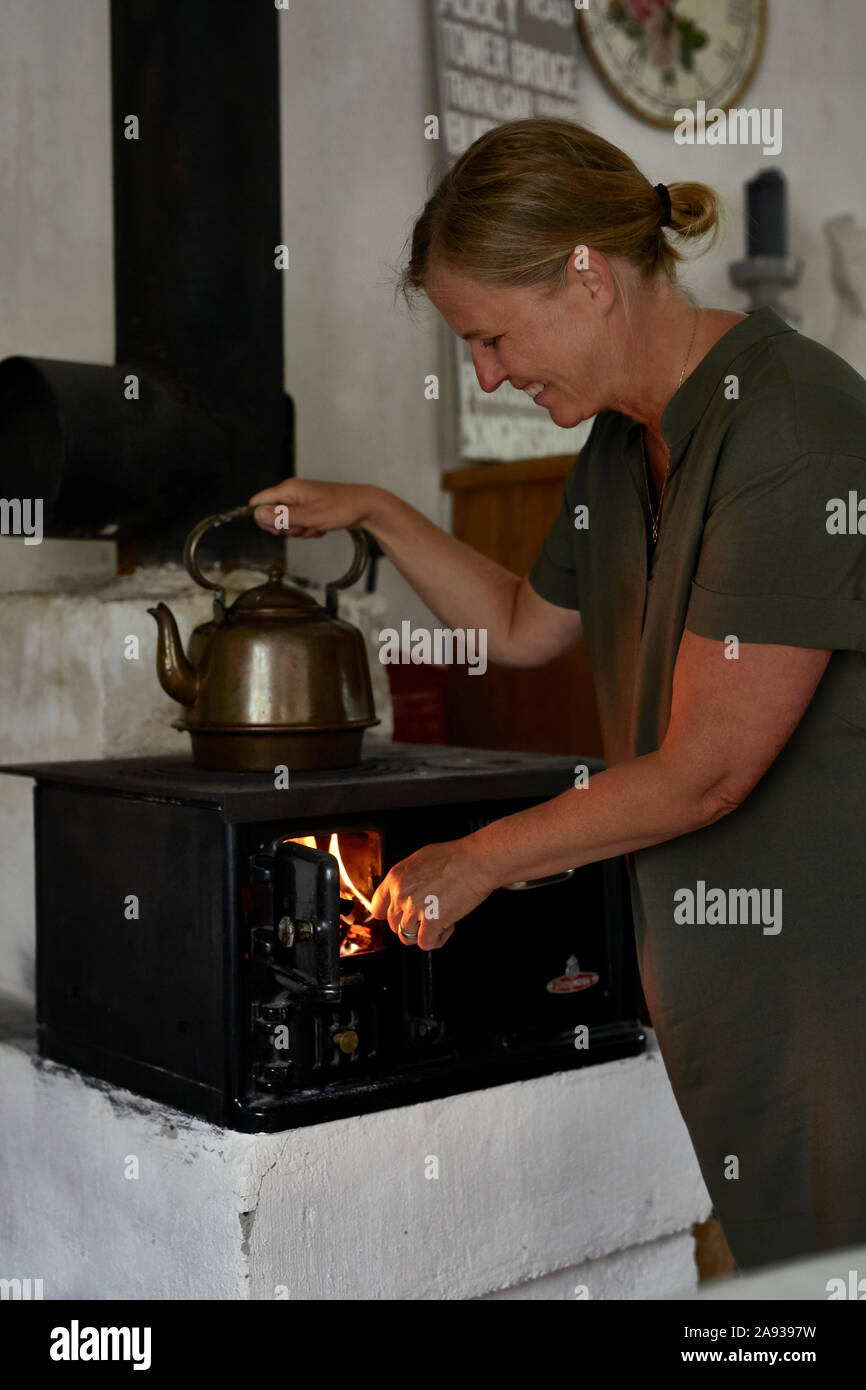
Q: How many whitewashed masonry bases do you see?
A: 1